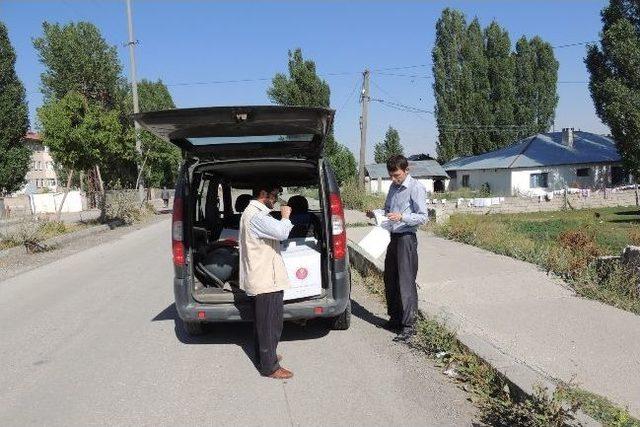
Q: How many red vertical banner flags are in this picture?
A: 0